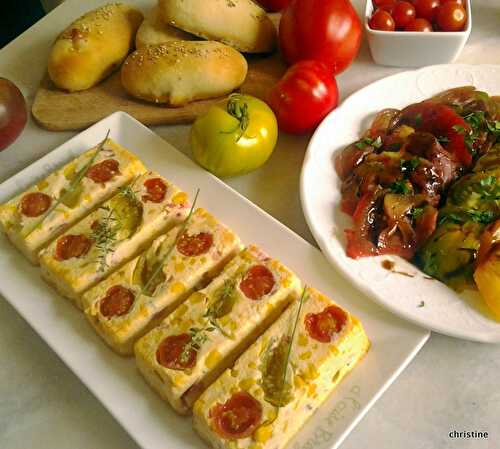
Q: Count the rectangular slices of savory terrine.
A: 5